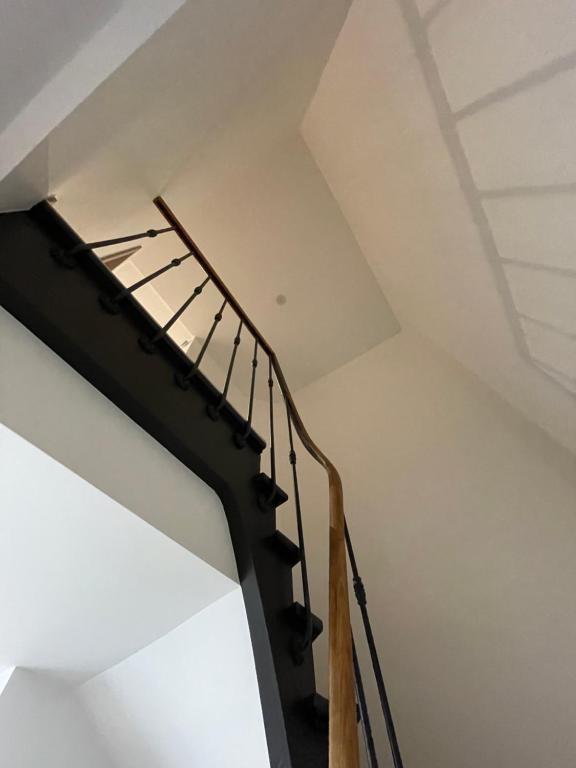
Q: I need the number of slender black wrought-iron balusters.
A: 10